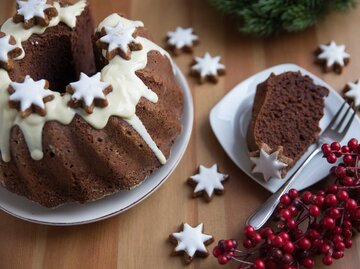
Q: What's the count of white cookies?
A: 12